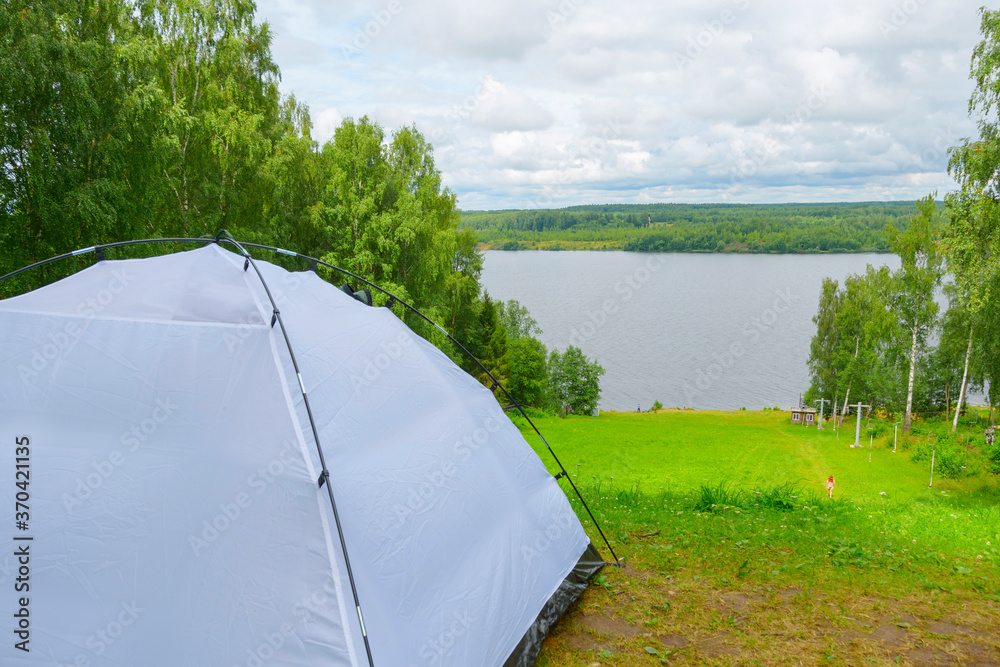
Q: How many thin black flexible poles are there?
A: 2